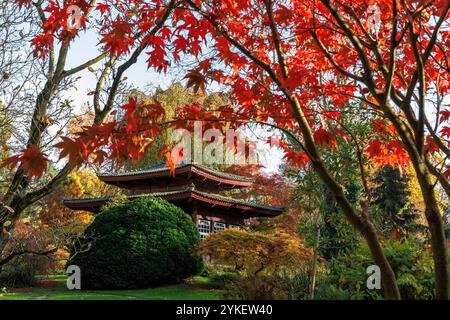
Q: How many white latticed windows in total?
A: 2